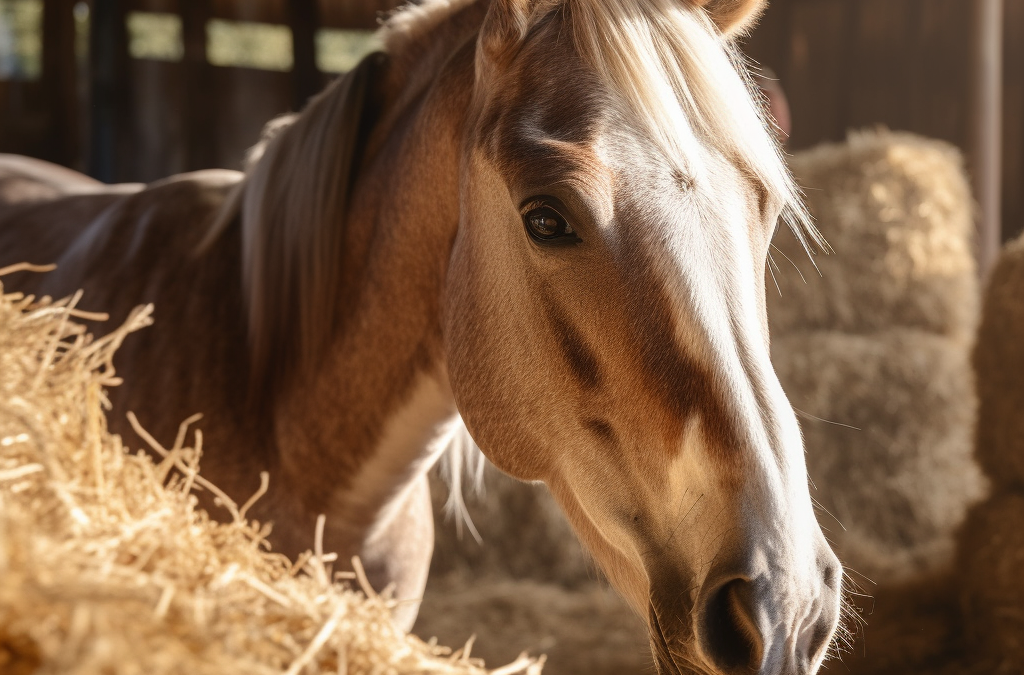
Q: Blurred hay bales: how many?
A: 4